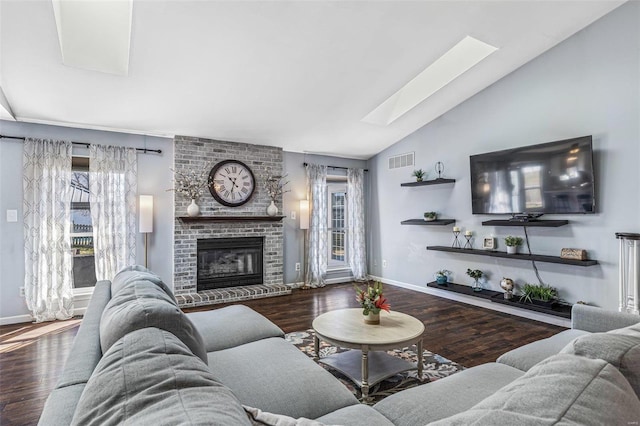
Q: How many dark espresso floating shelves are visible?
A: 5